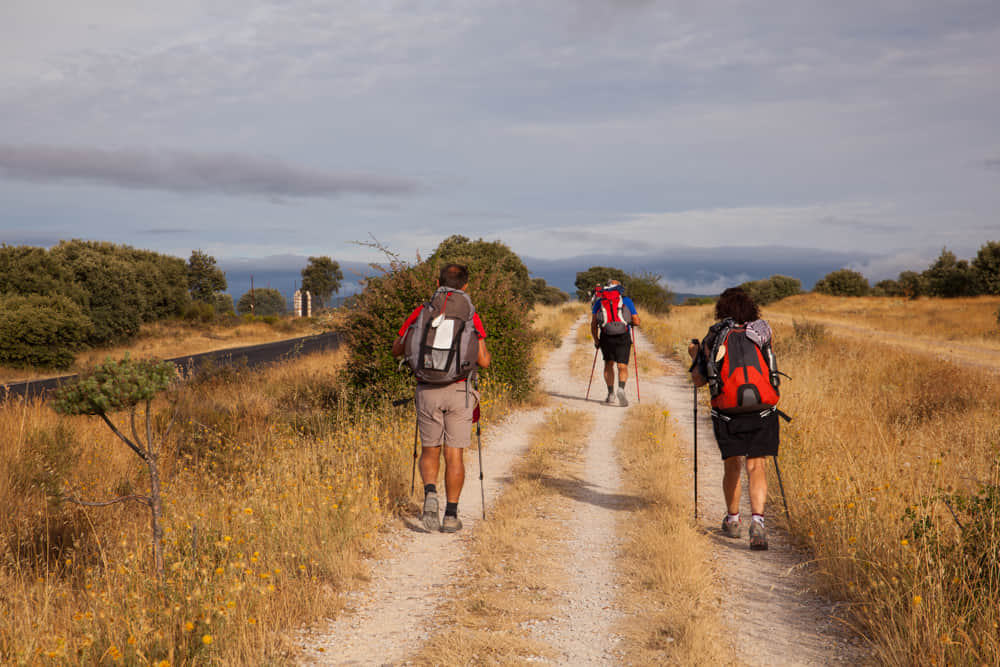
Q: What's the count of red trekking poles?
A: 2